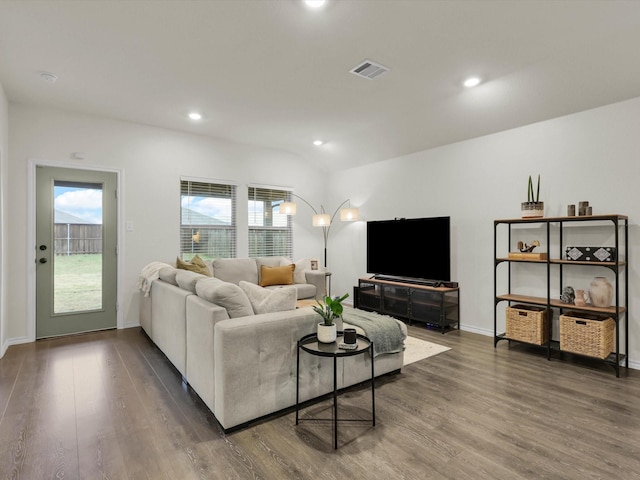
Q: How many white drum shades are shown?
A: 3